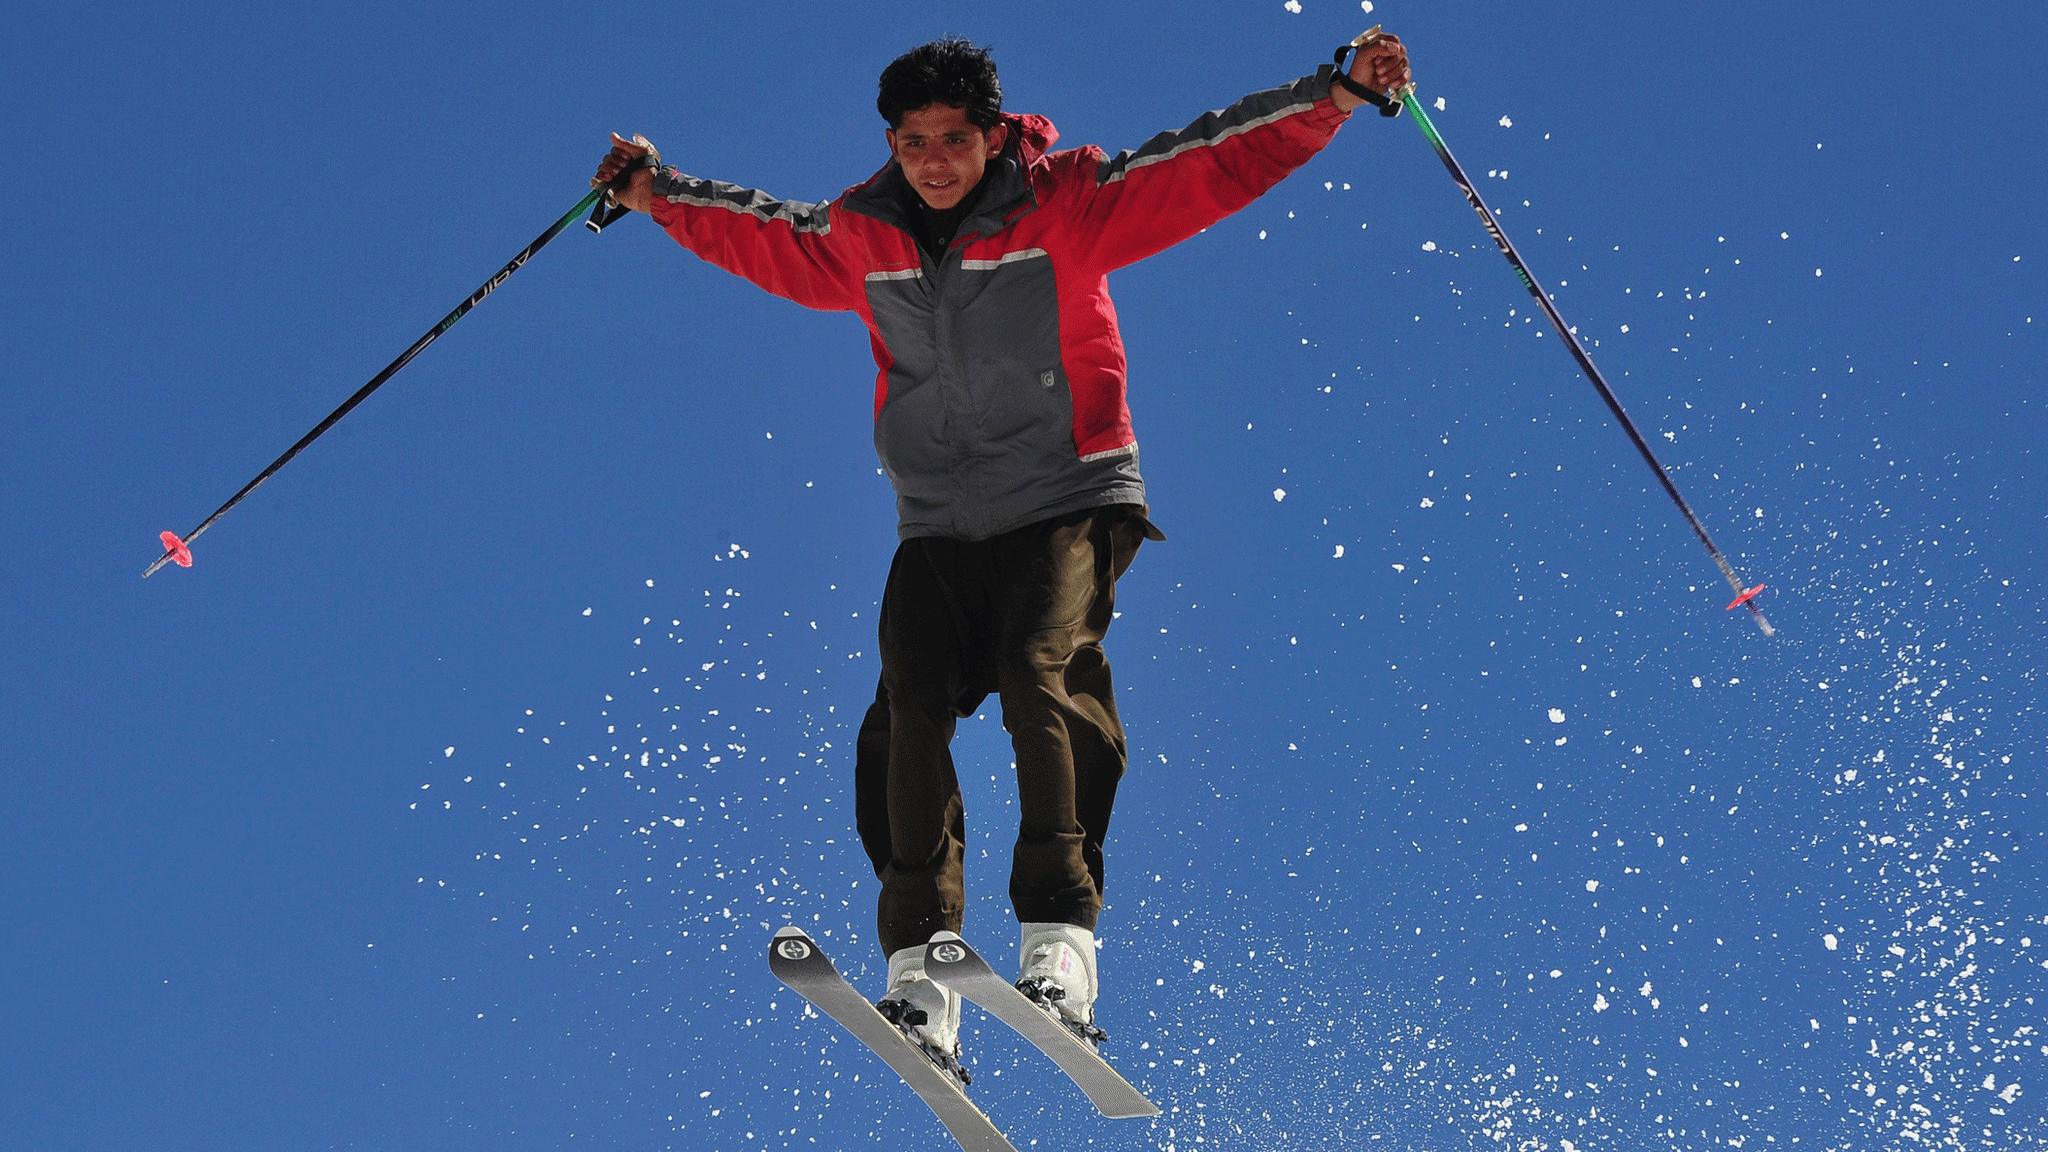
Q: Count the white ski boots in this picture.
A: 2